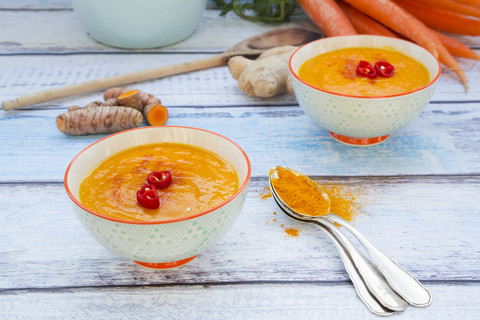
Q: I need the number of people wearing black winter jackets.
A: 0